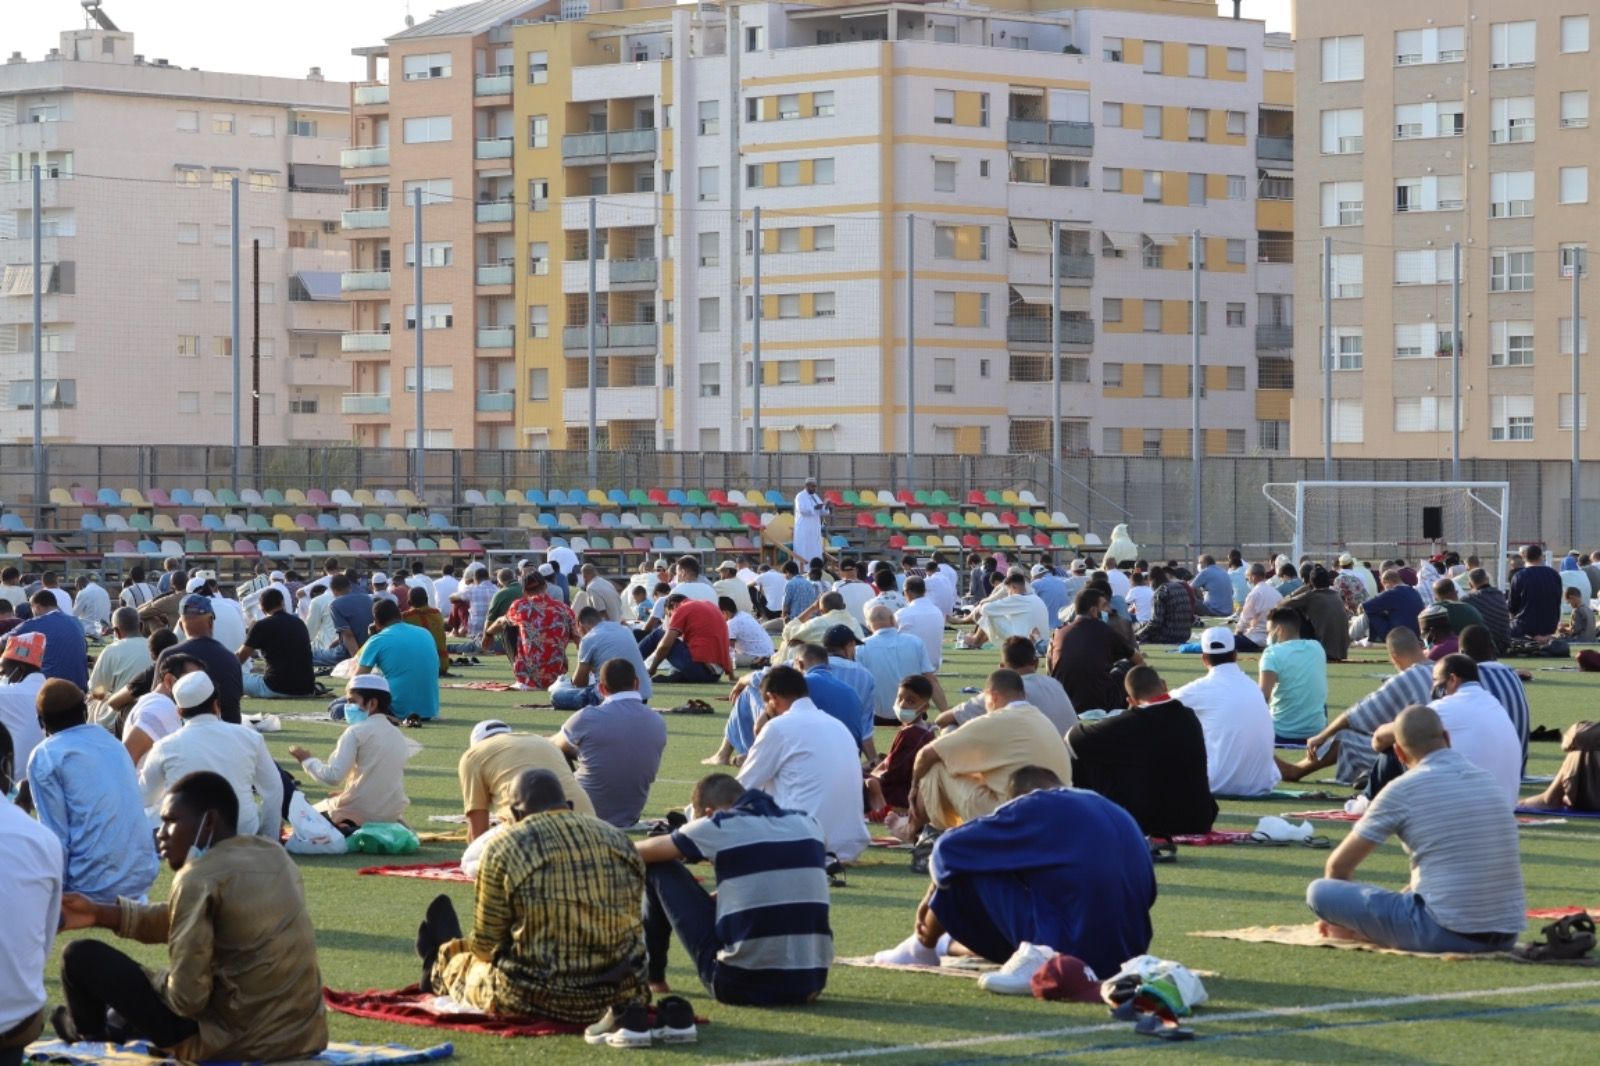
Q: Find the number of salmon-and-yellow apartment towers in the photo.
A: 1